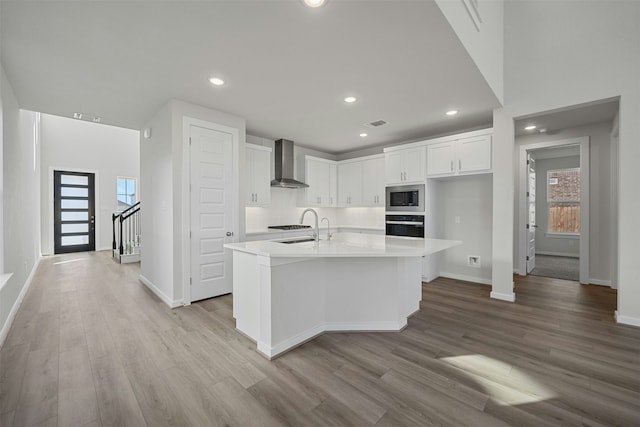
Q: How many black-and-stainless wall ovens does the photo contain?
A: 1